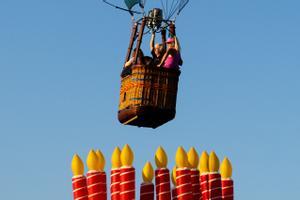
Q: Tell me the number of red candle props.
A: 13